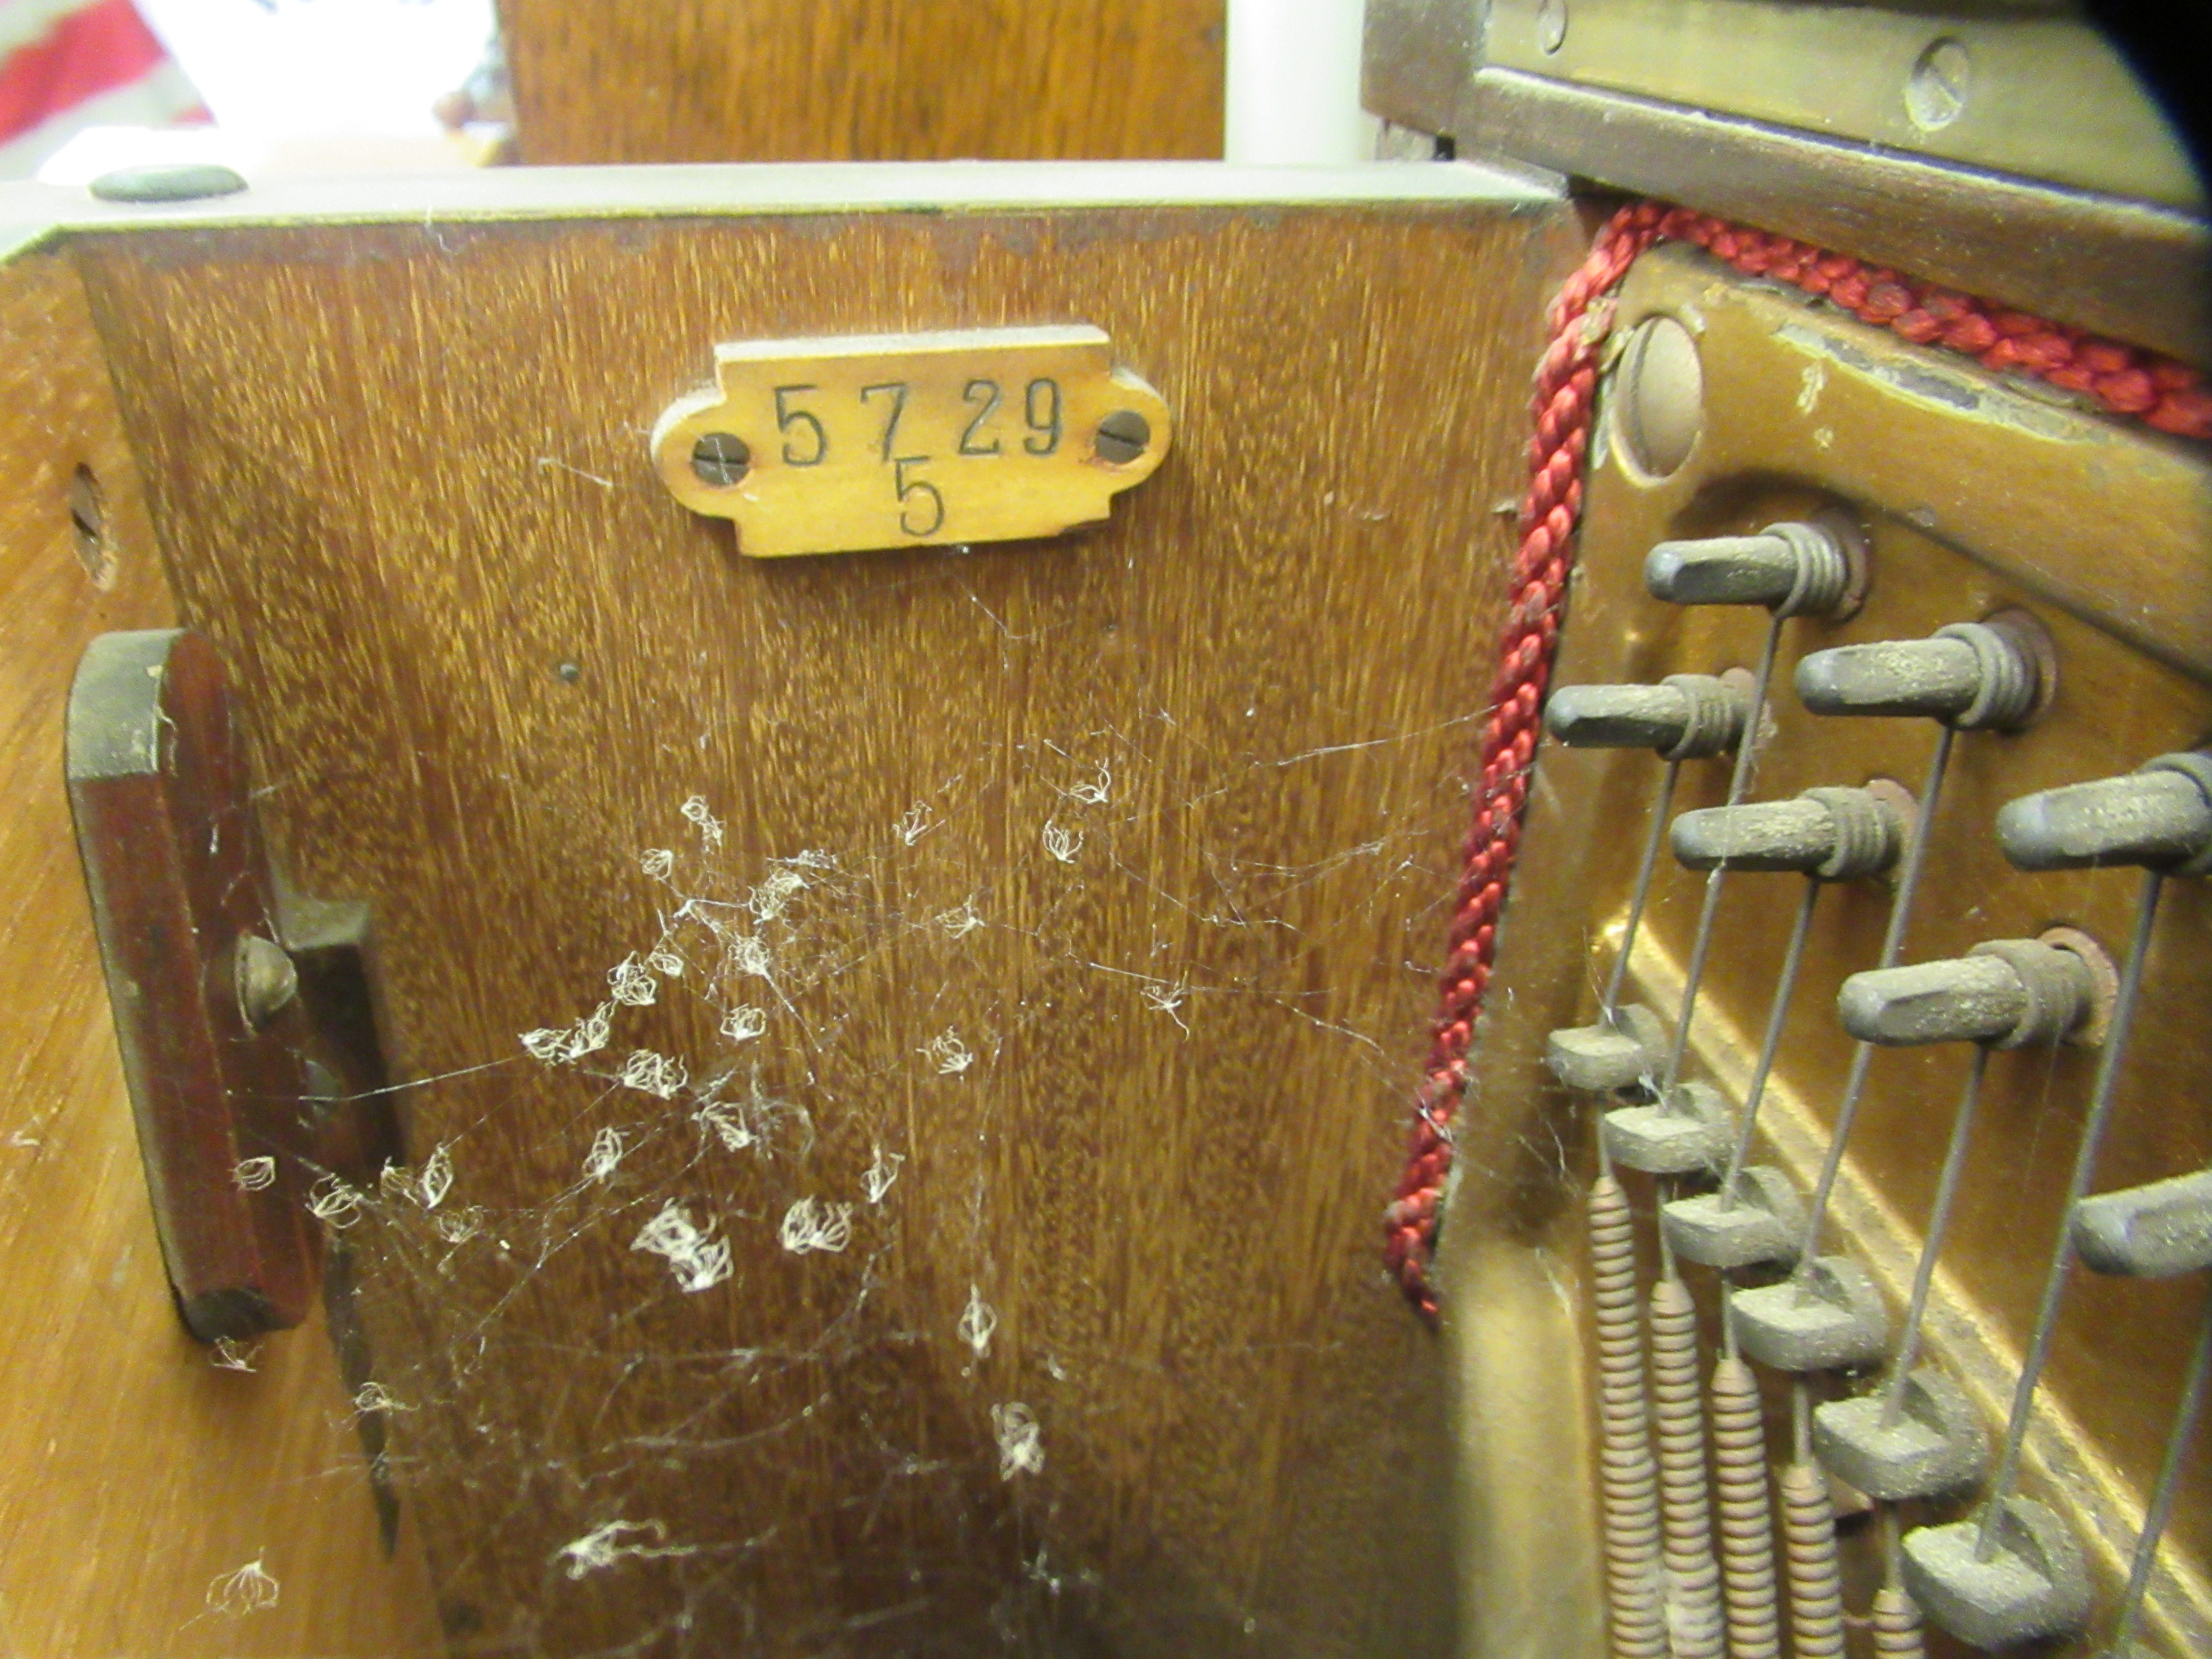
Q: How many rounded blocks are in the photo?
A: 6